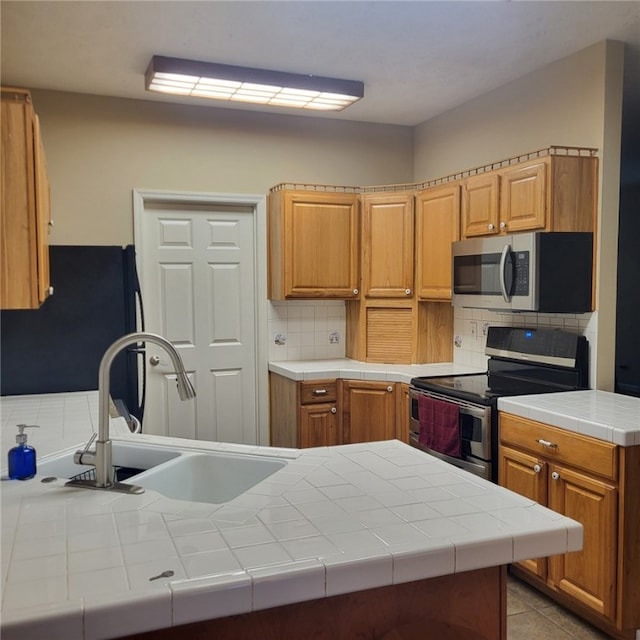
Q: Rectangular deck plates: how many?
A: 1